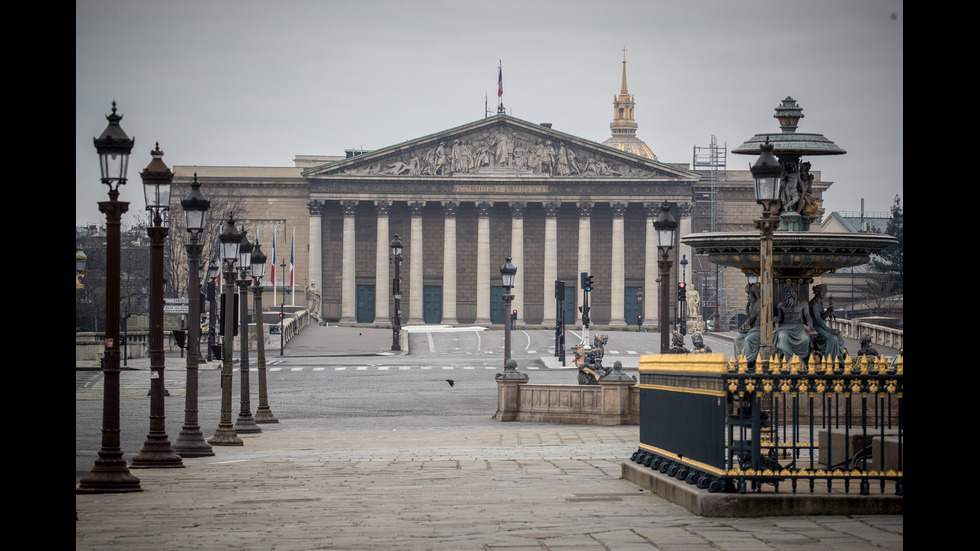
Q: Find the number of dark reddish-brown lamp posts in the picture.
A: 2